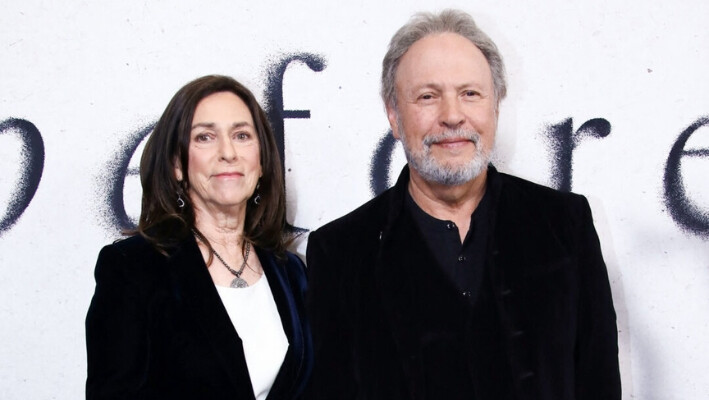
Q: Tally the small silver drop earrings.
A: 2